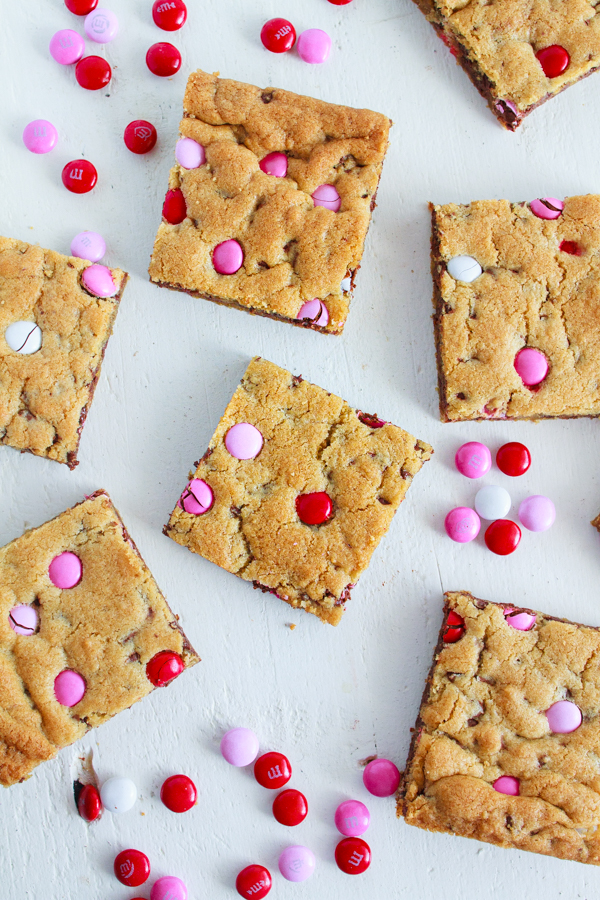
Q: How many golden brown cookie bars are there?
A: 7